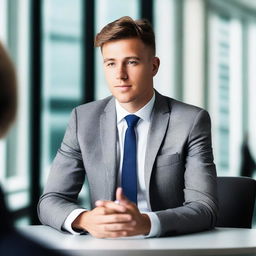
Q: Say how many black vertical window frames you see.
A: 3